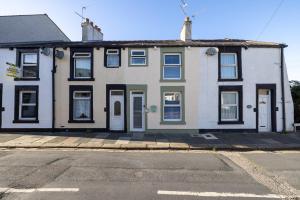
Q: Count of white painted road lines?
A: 2